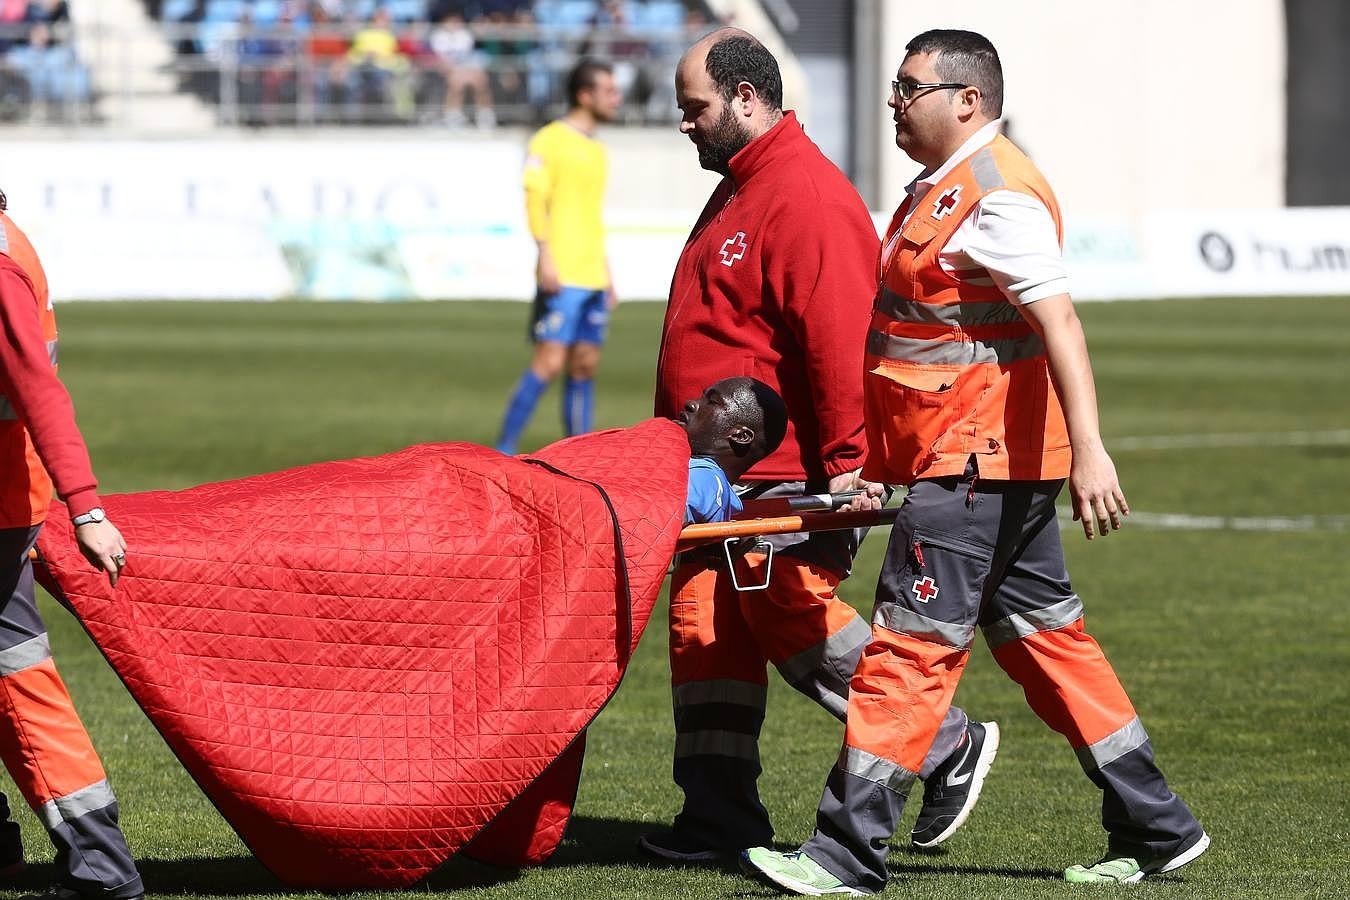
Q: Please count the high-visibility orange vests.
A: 2